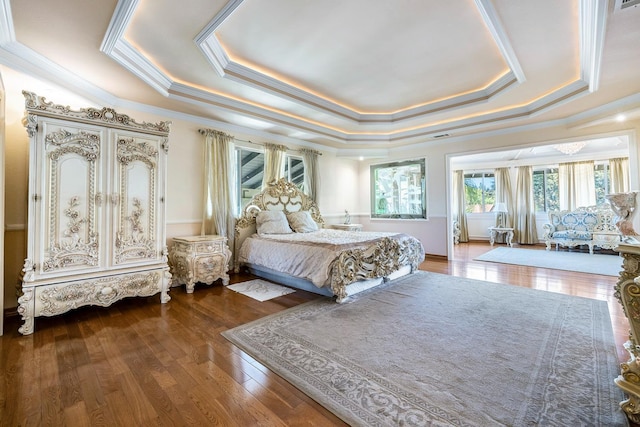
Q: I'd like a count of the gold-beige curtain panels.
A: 8